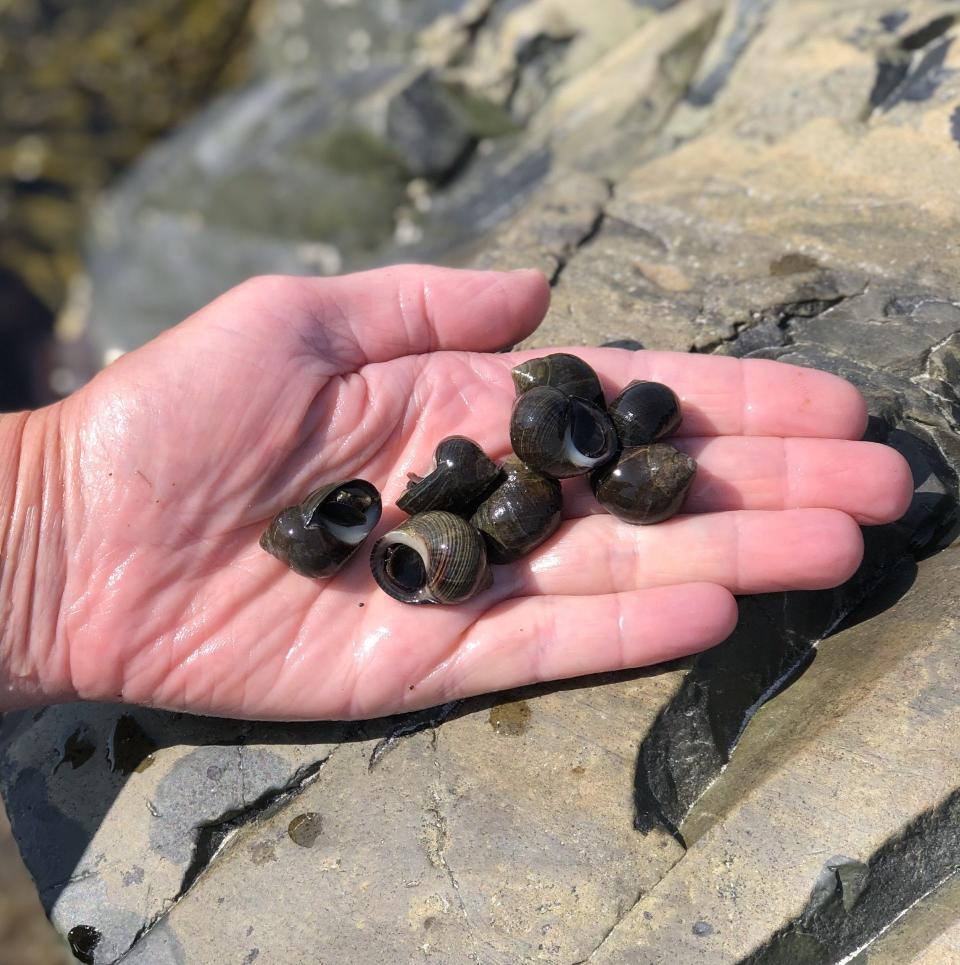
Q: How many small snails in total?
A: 8